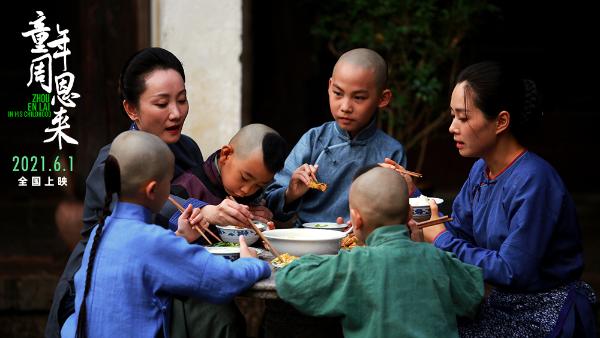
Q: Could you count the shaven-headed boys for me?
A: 4